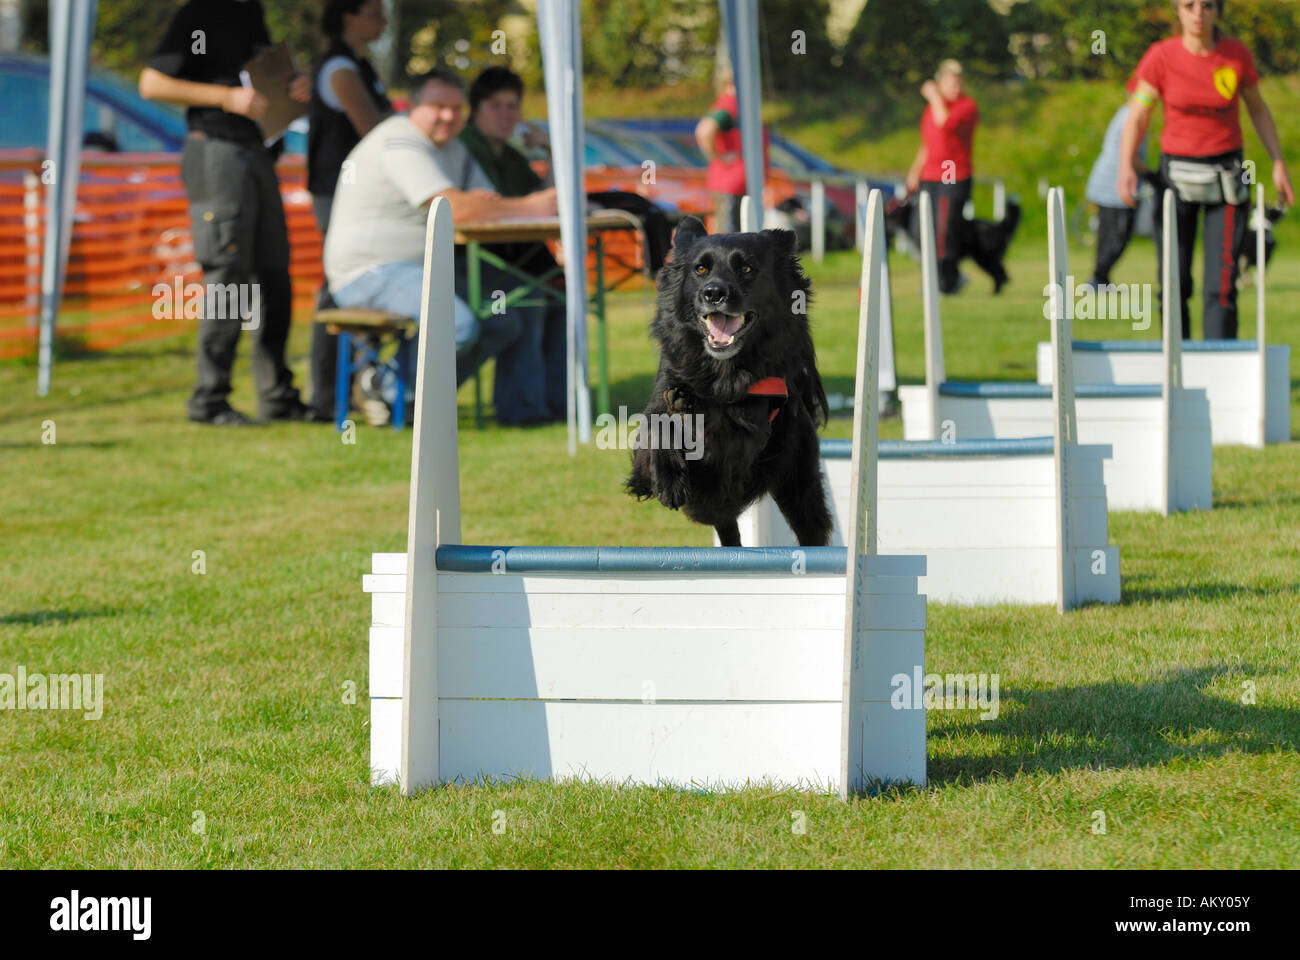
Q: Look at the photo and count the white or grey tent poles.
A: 3